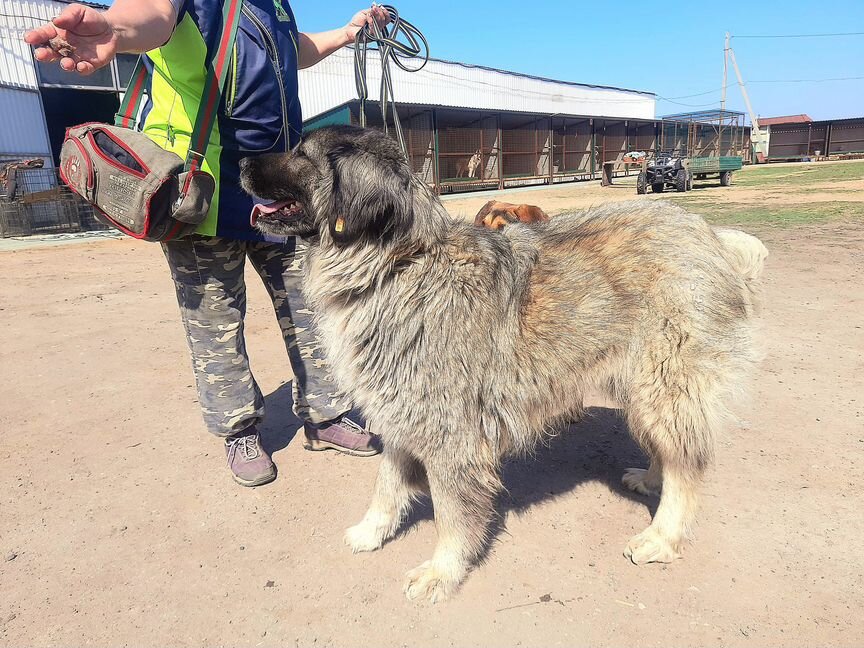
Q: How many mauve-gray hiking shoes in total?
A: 2